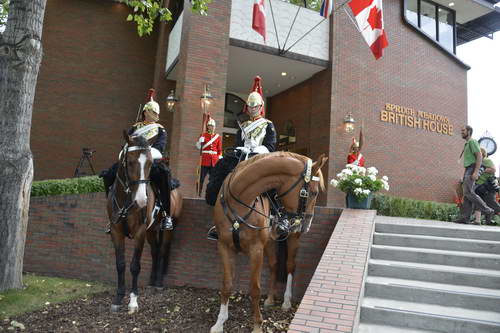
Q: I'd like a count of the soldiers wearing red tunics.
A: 2